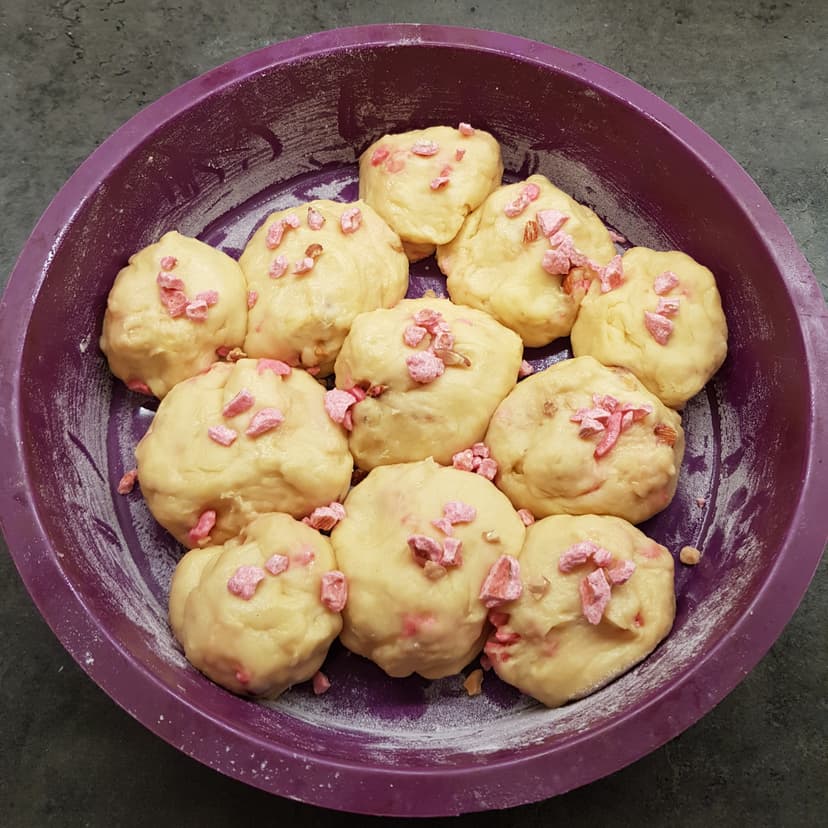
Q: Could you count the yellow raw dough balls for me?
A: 11